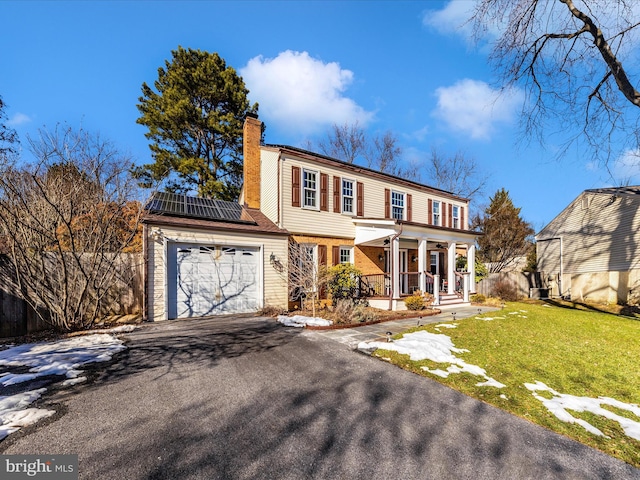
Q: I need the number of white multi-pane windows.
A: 8